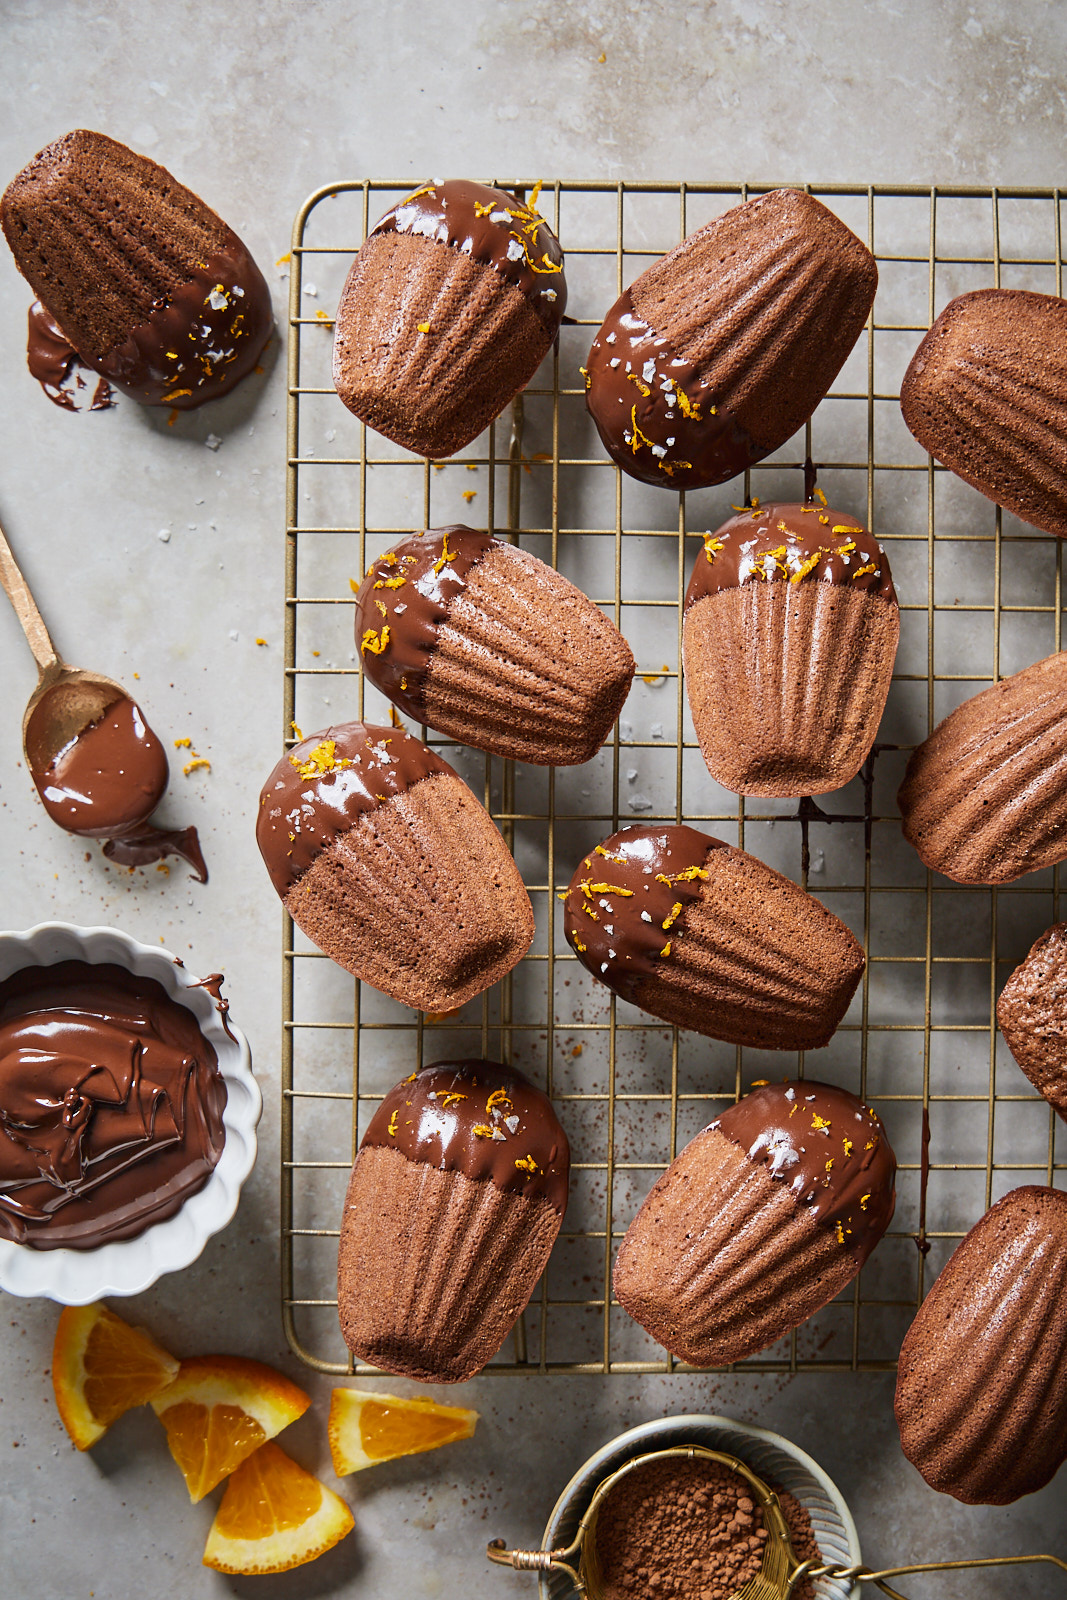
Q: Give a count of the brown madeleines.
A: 13